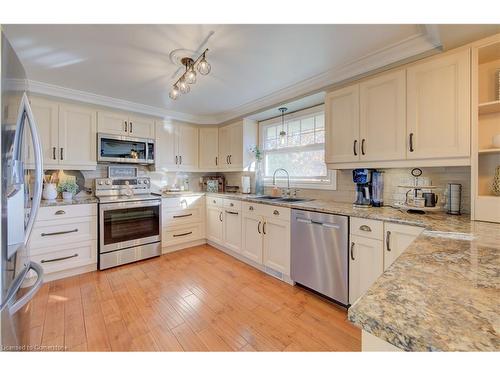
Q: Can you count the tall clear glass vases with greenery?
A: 1